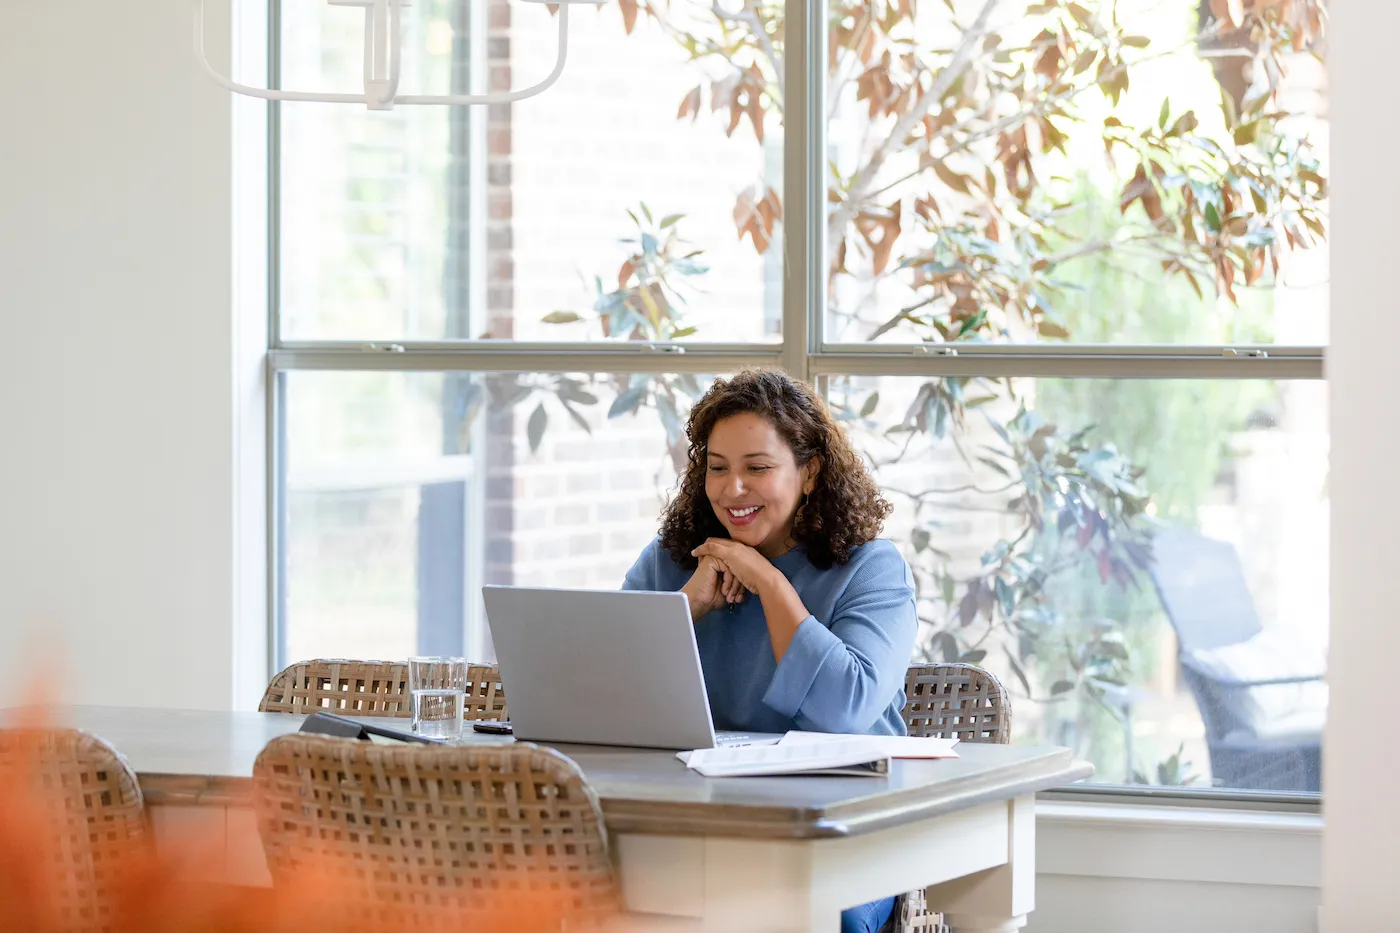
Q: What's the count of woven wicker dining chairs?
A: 4